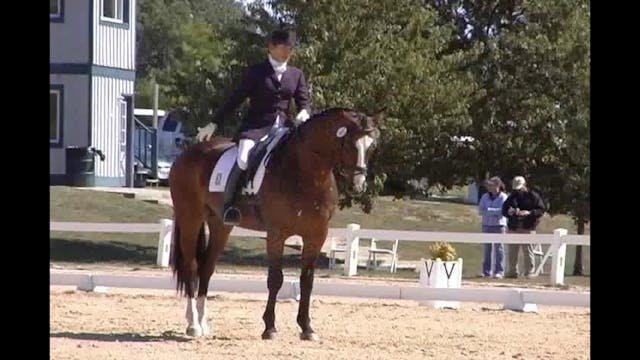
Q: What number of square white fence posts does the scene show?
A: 3